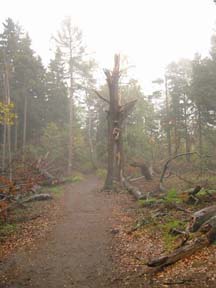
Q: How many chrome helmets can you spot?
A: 0